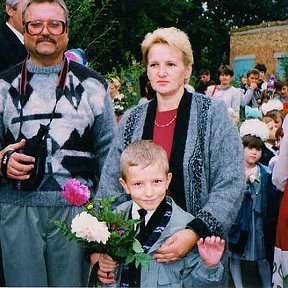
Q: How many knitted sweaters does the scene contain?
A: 2